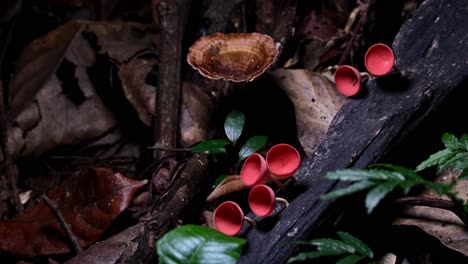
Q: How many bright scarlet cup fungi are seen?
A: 6